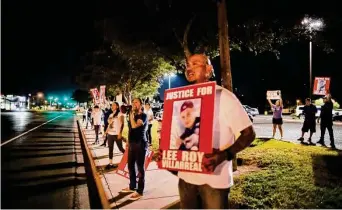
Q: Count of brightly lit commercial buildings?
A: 1